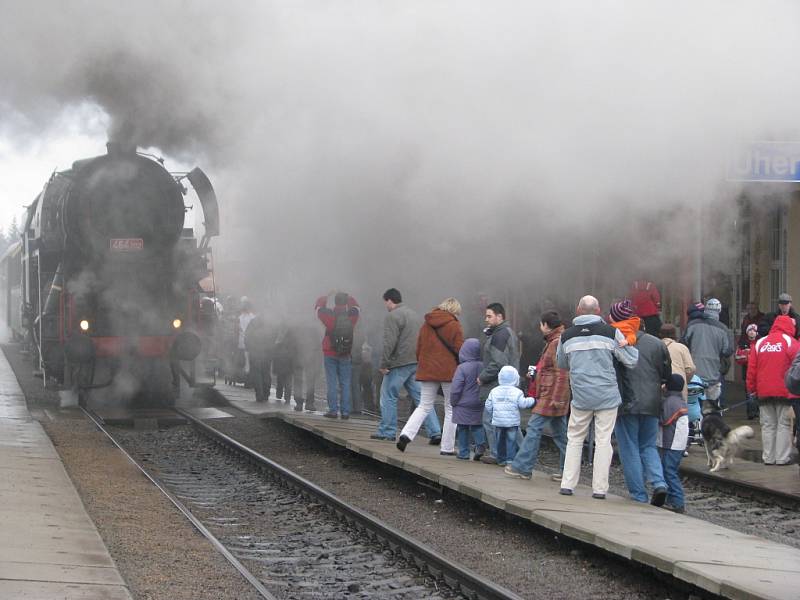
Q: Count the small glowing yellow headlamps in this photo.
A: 2